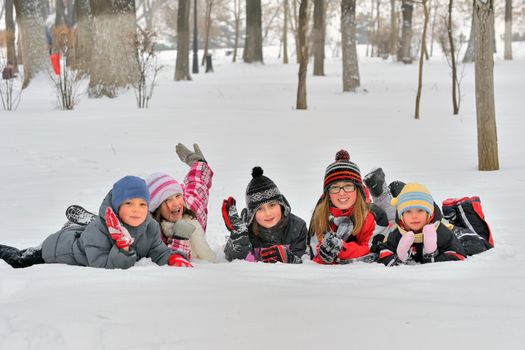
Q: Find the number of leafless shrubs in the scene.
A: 3